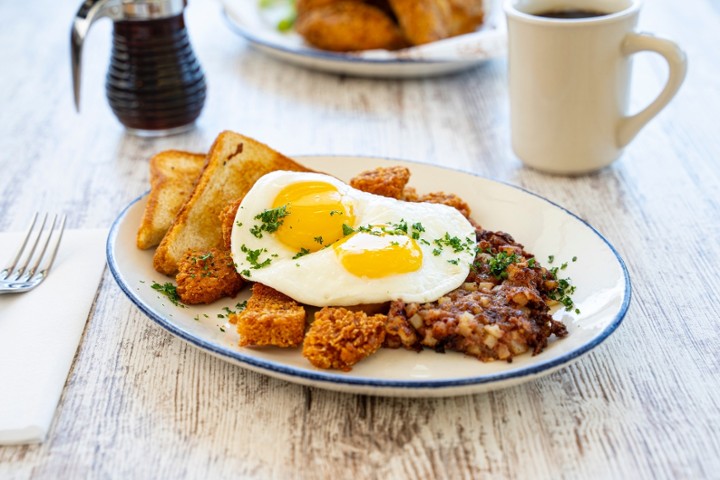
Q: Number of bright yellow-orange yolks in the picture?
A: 2